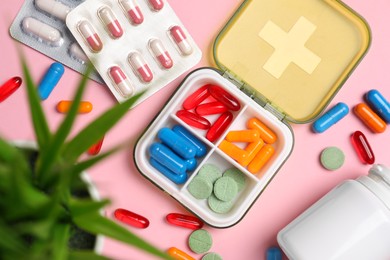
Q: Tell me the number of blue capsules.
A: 9